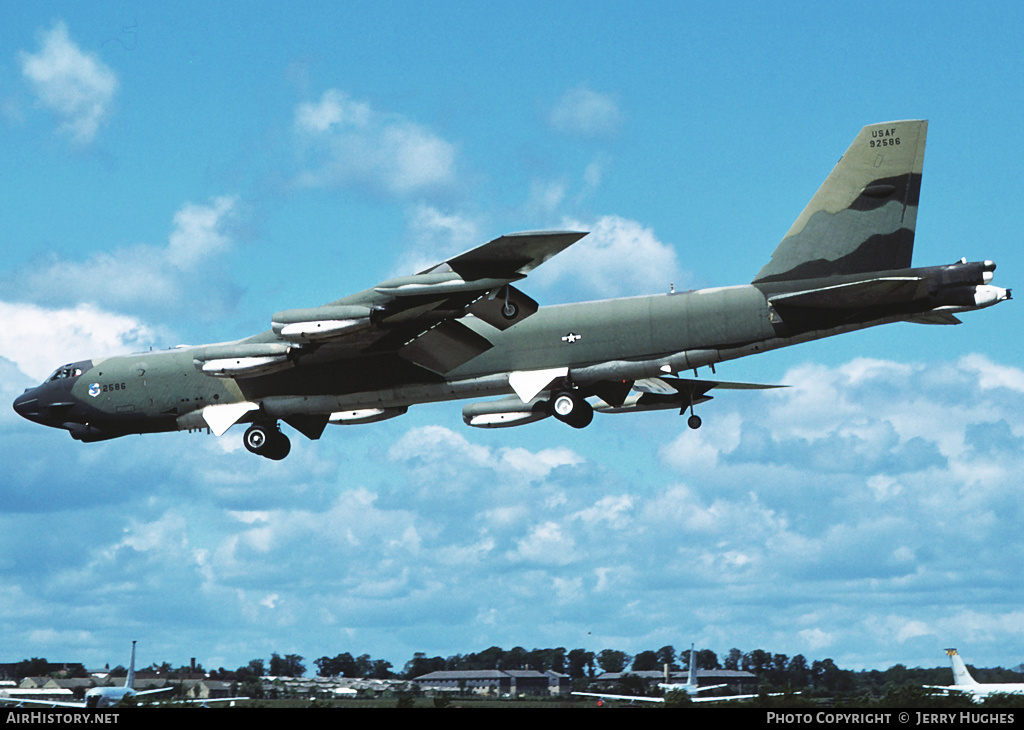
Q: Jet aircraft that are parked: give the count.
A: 3